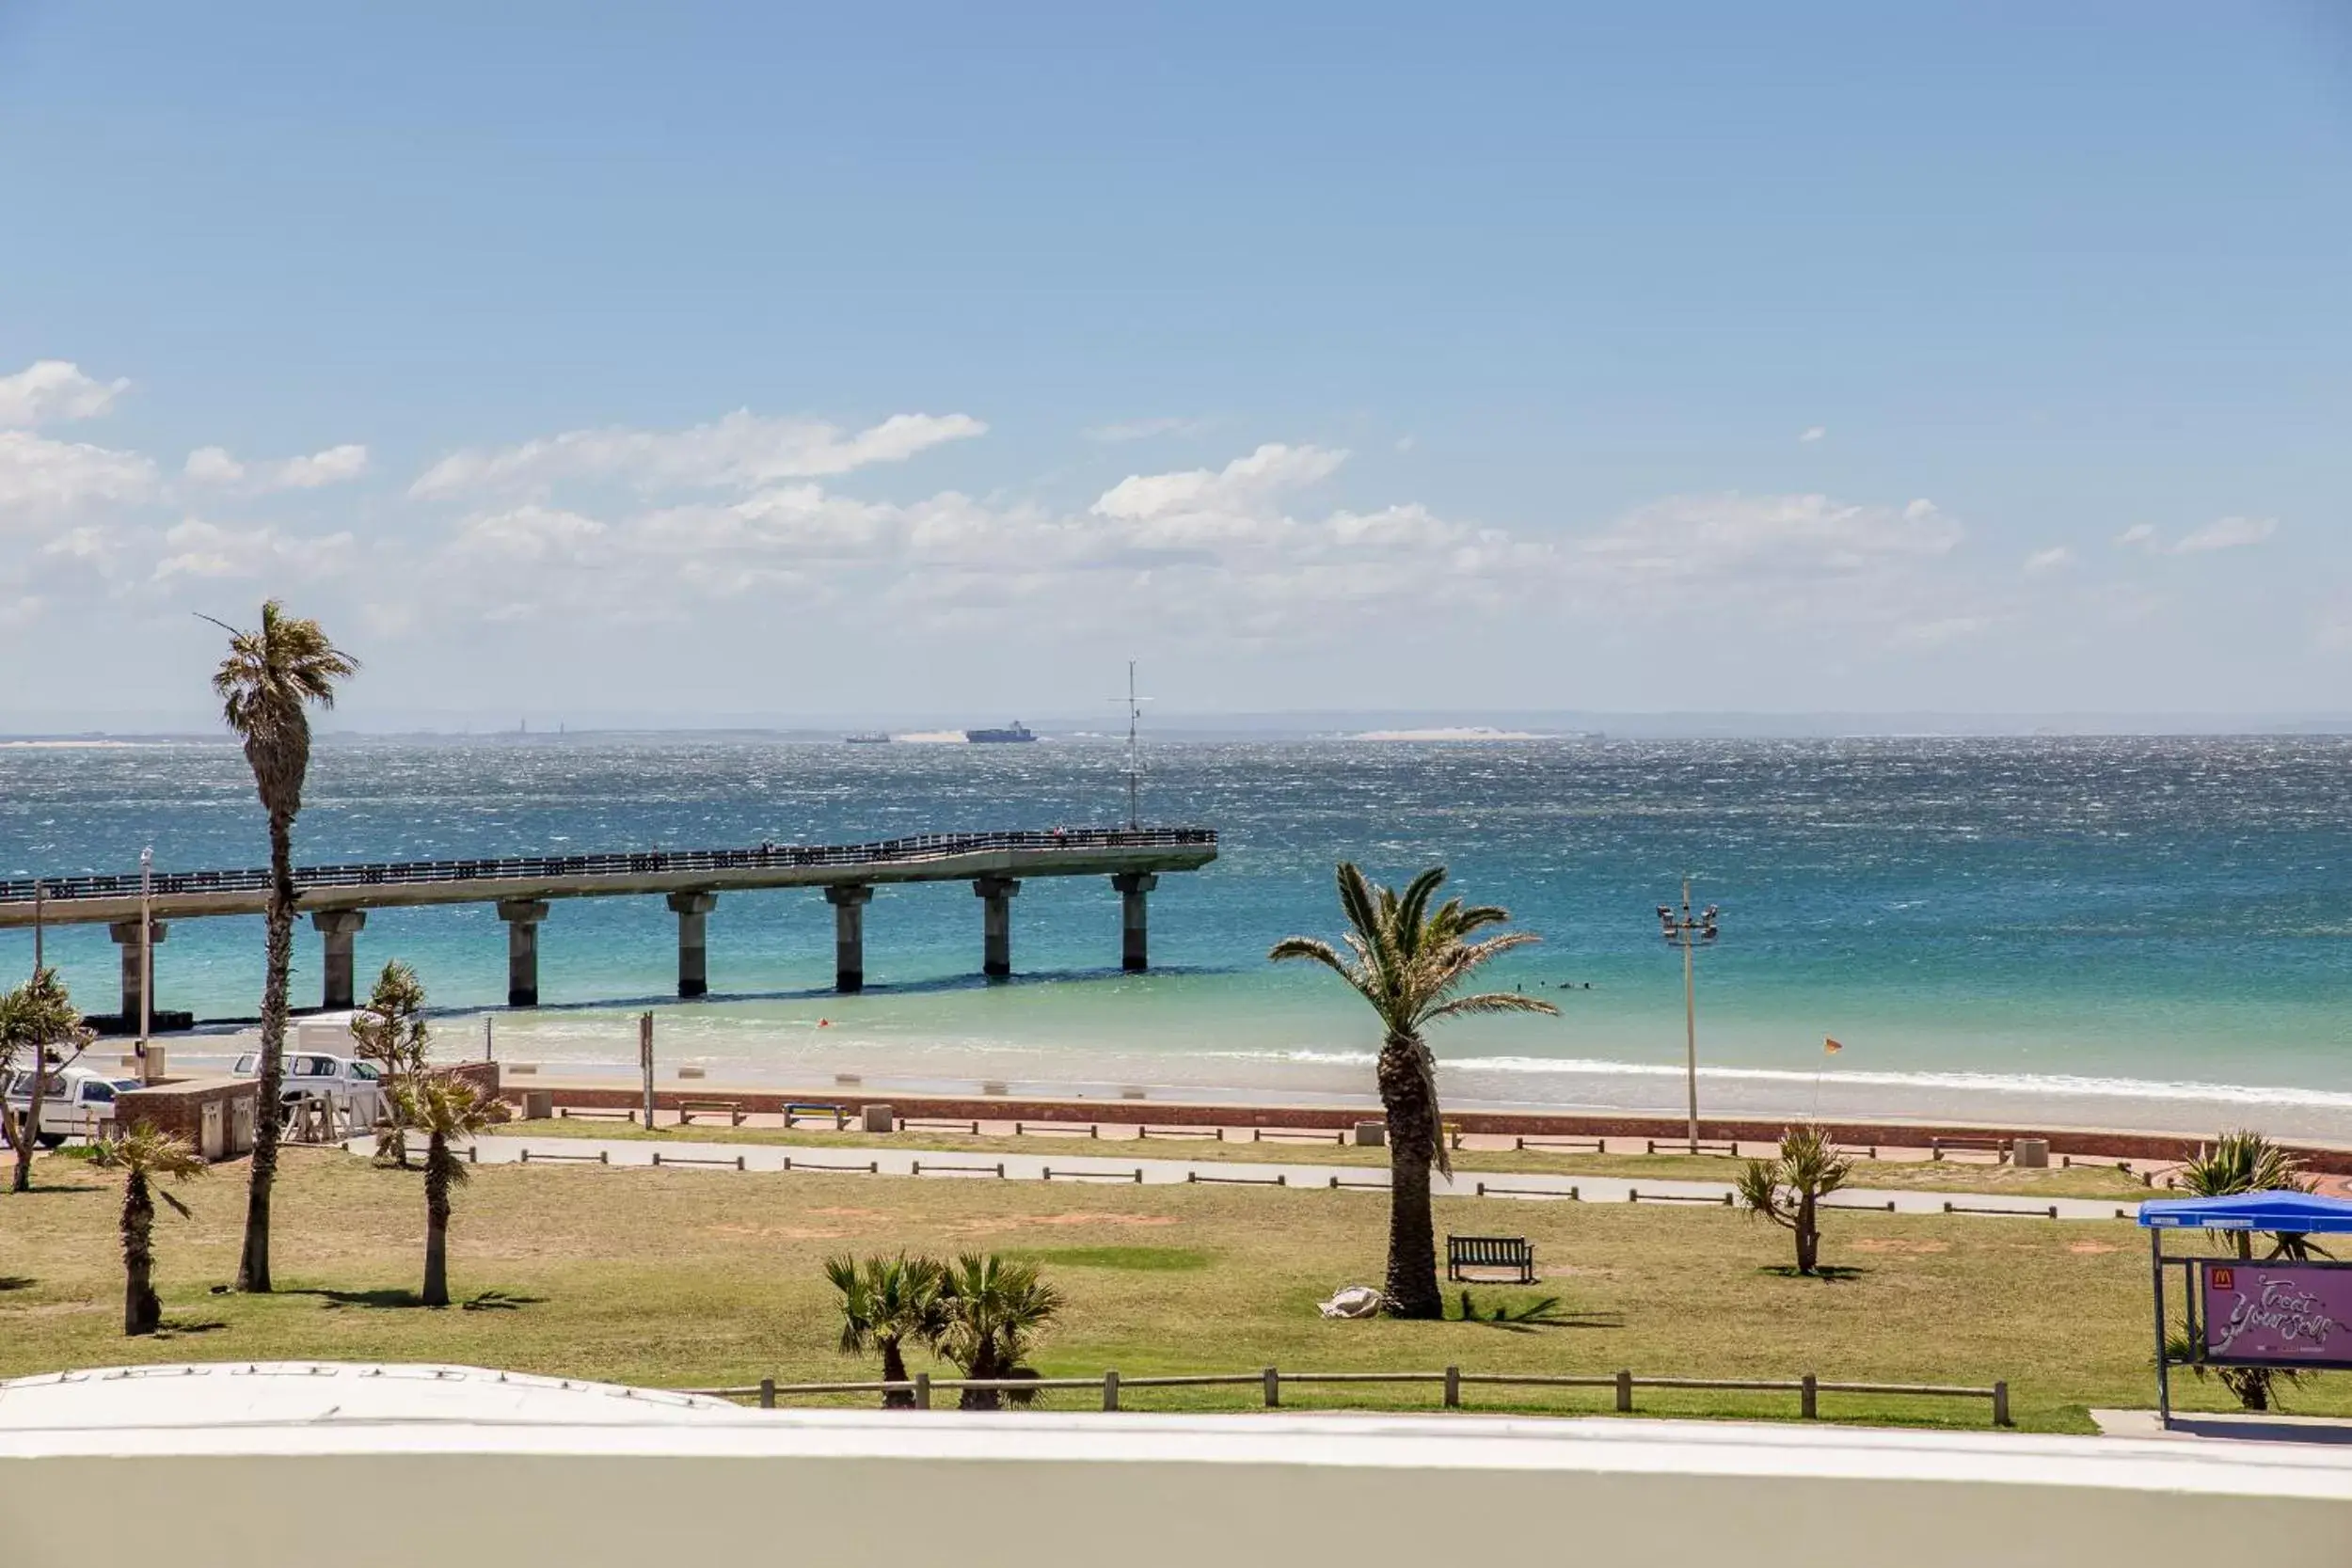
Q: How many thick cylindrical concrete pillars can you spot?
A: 7